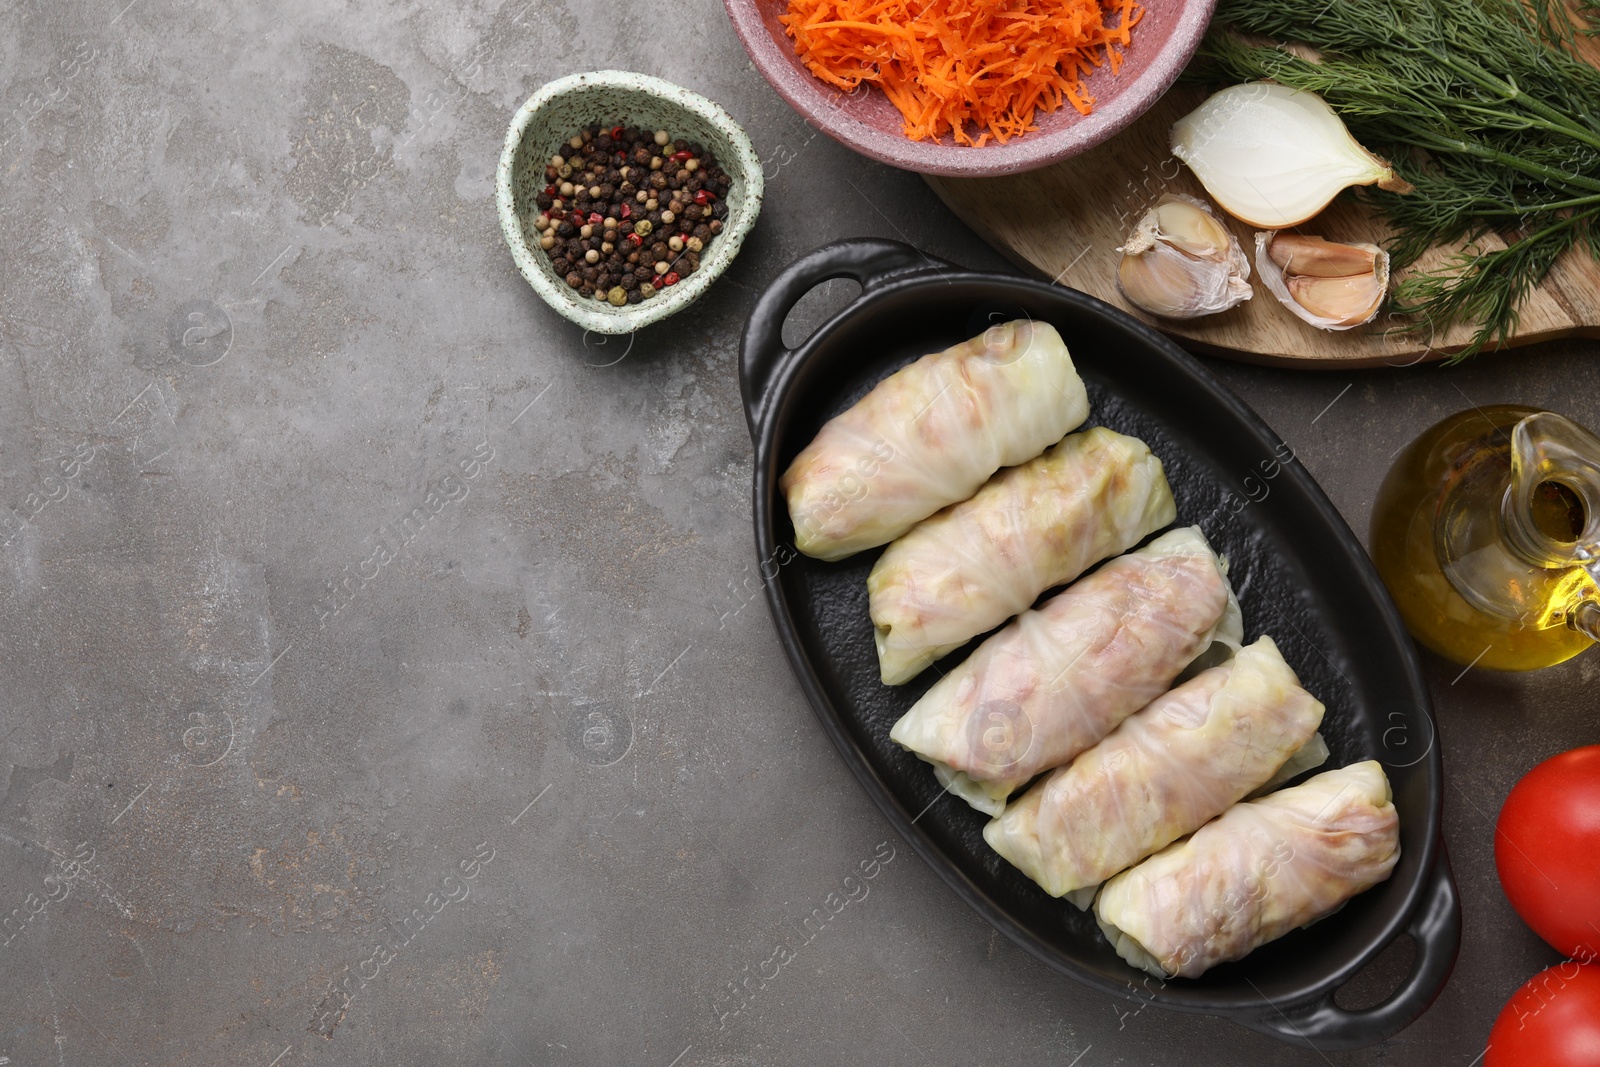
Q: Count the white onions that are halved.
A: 1